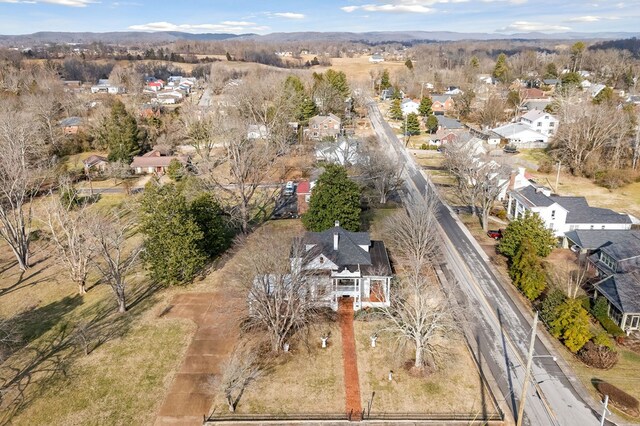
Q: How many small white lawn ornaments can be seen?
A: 4